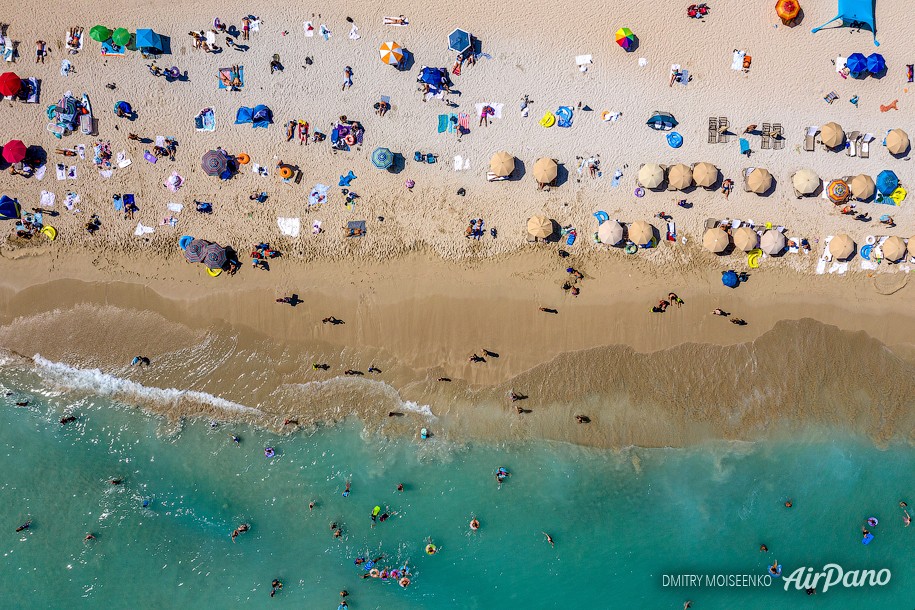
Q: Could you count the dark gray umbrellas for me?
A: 3